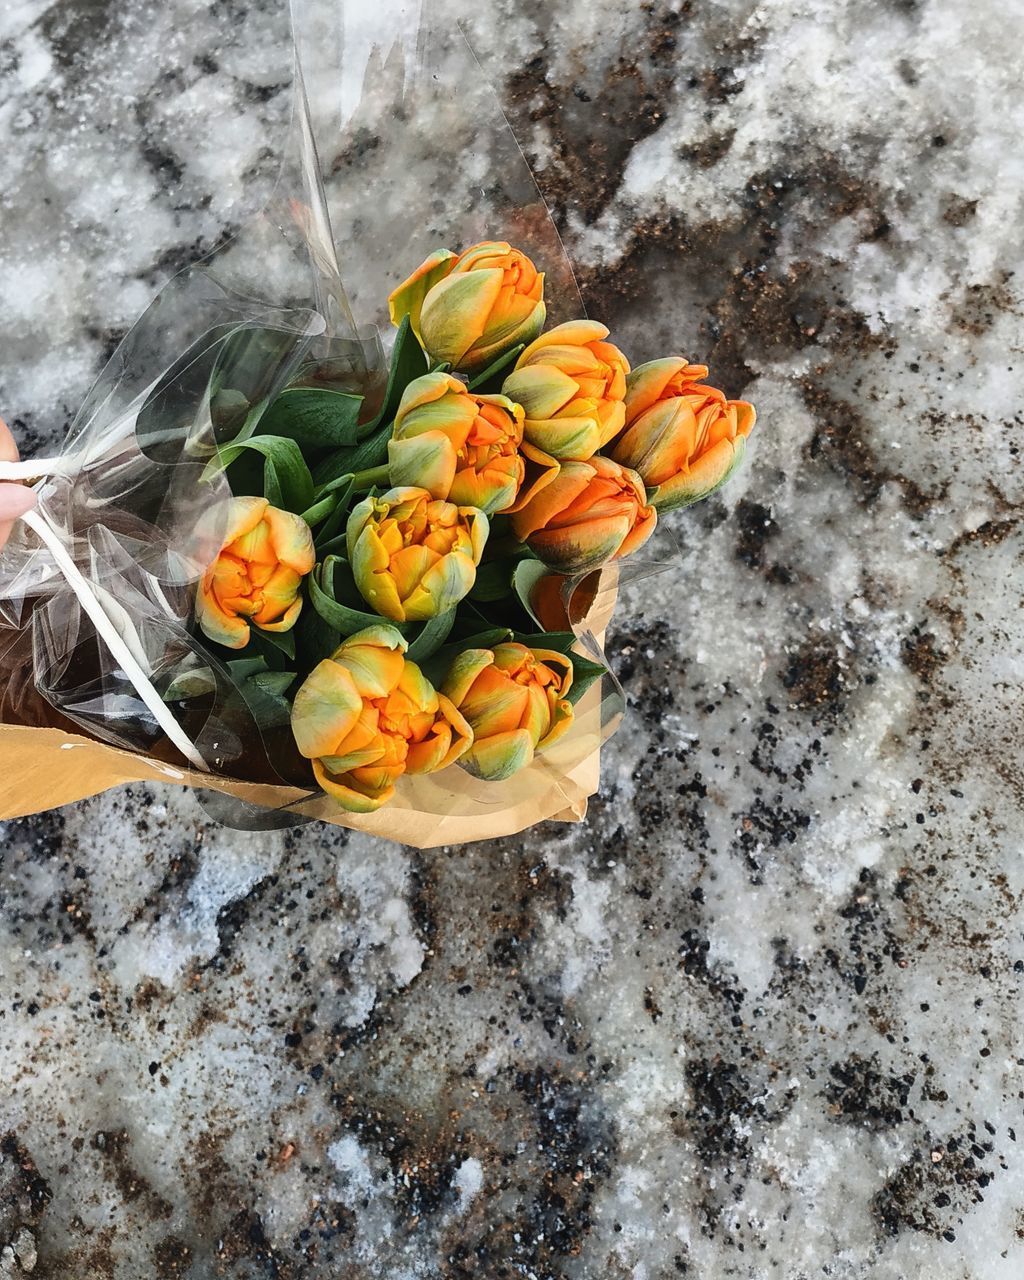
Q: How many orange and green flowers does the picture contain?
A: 9